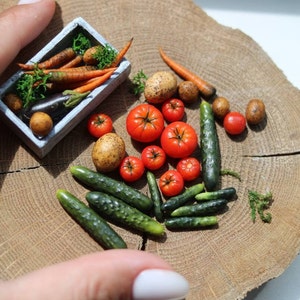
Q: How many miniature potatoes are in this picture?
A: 8